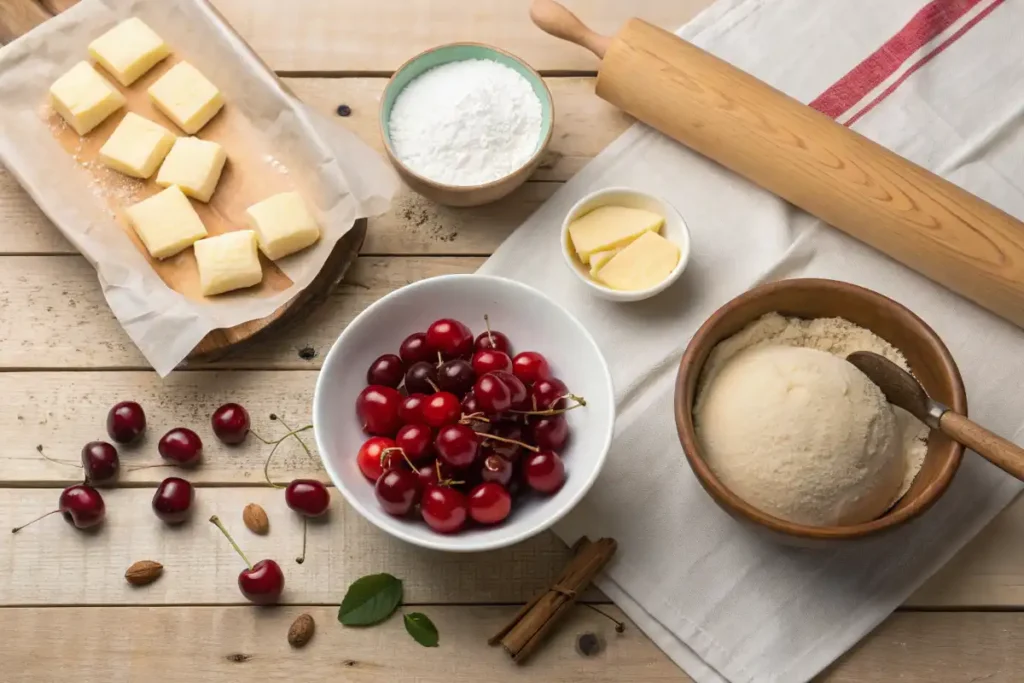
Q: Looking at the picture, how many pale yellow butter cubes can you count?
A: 8